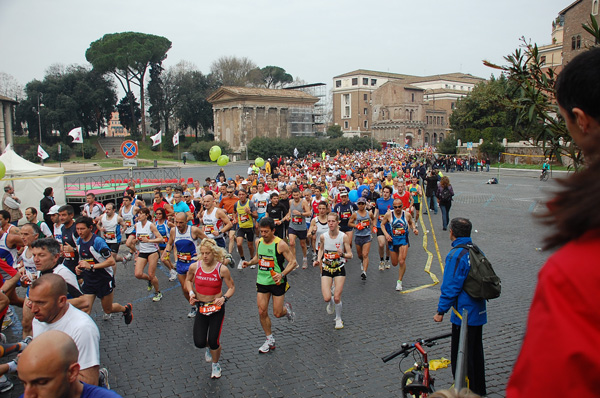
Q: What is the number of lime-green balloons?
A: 4